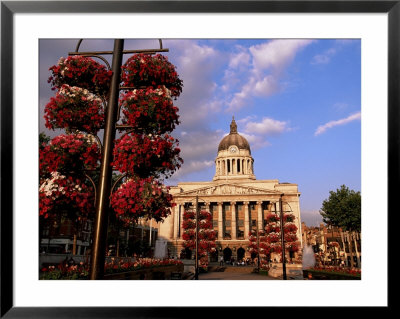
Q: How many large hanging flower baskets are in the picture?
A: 8